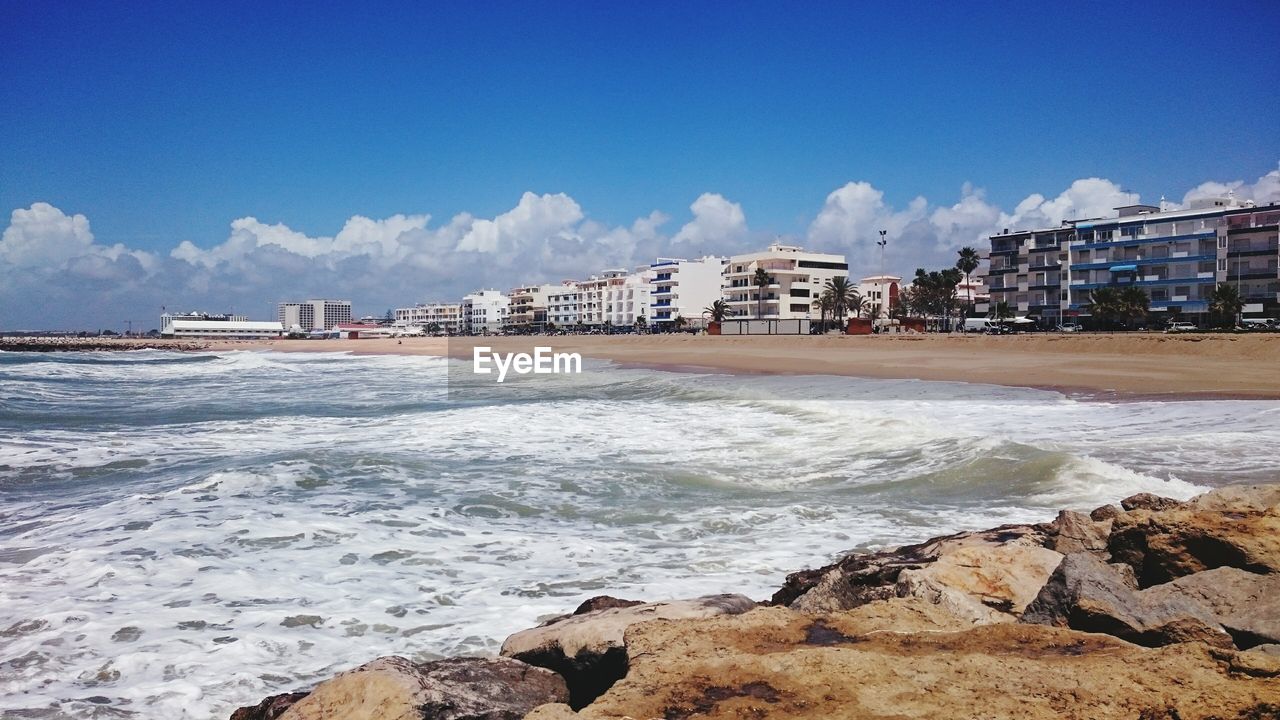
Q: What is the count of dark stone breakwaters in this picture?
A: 1